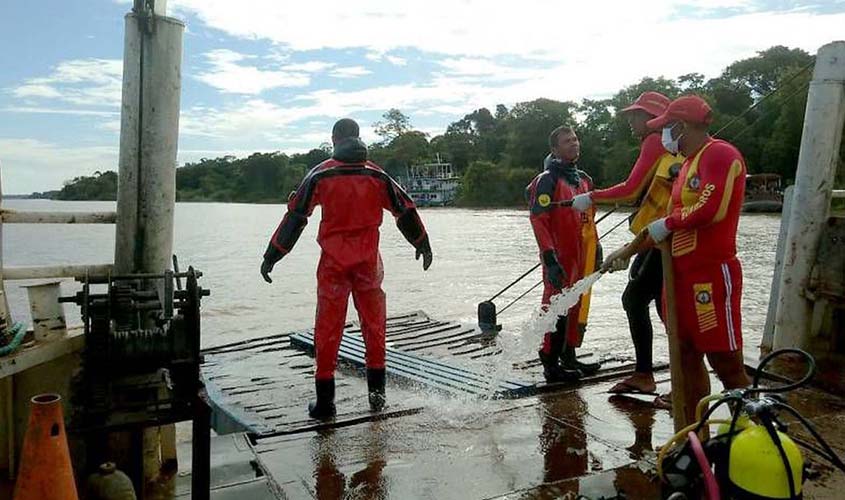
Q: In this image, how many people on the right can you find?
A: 3